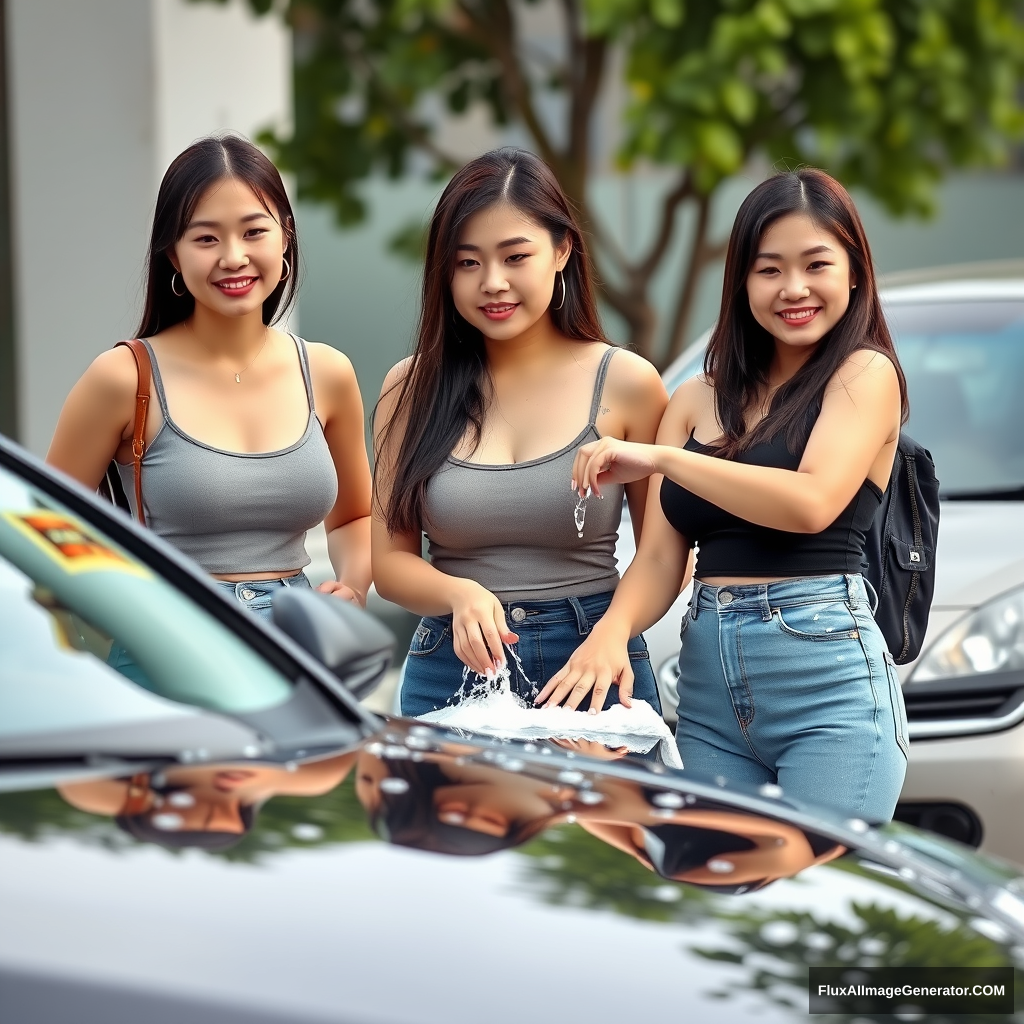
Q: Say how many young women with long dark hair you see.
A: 3